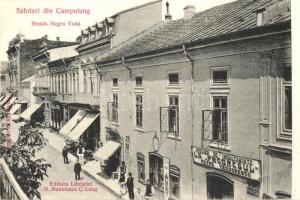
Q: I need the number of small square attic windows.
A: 4